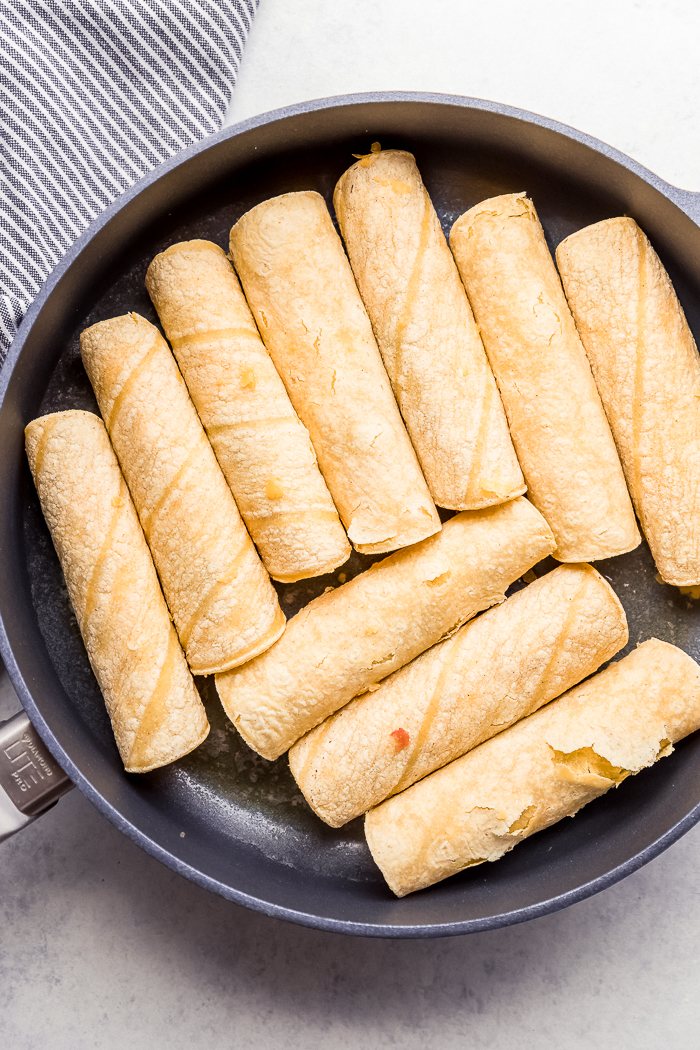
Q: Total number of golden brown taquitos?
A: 10